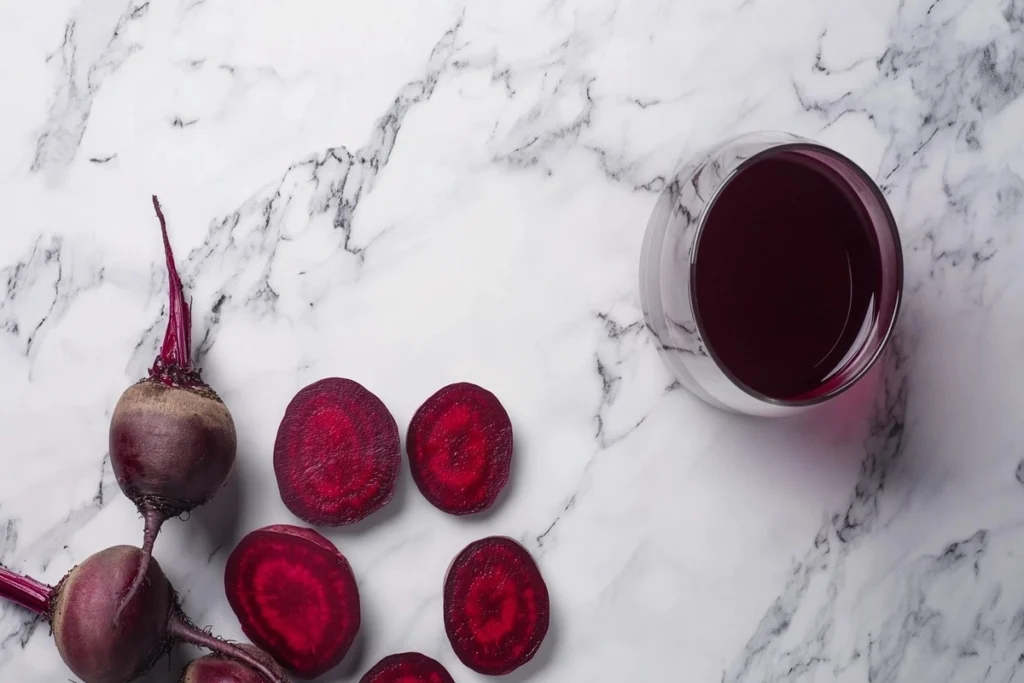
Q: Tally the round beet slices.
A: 5